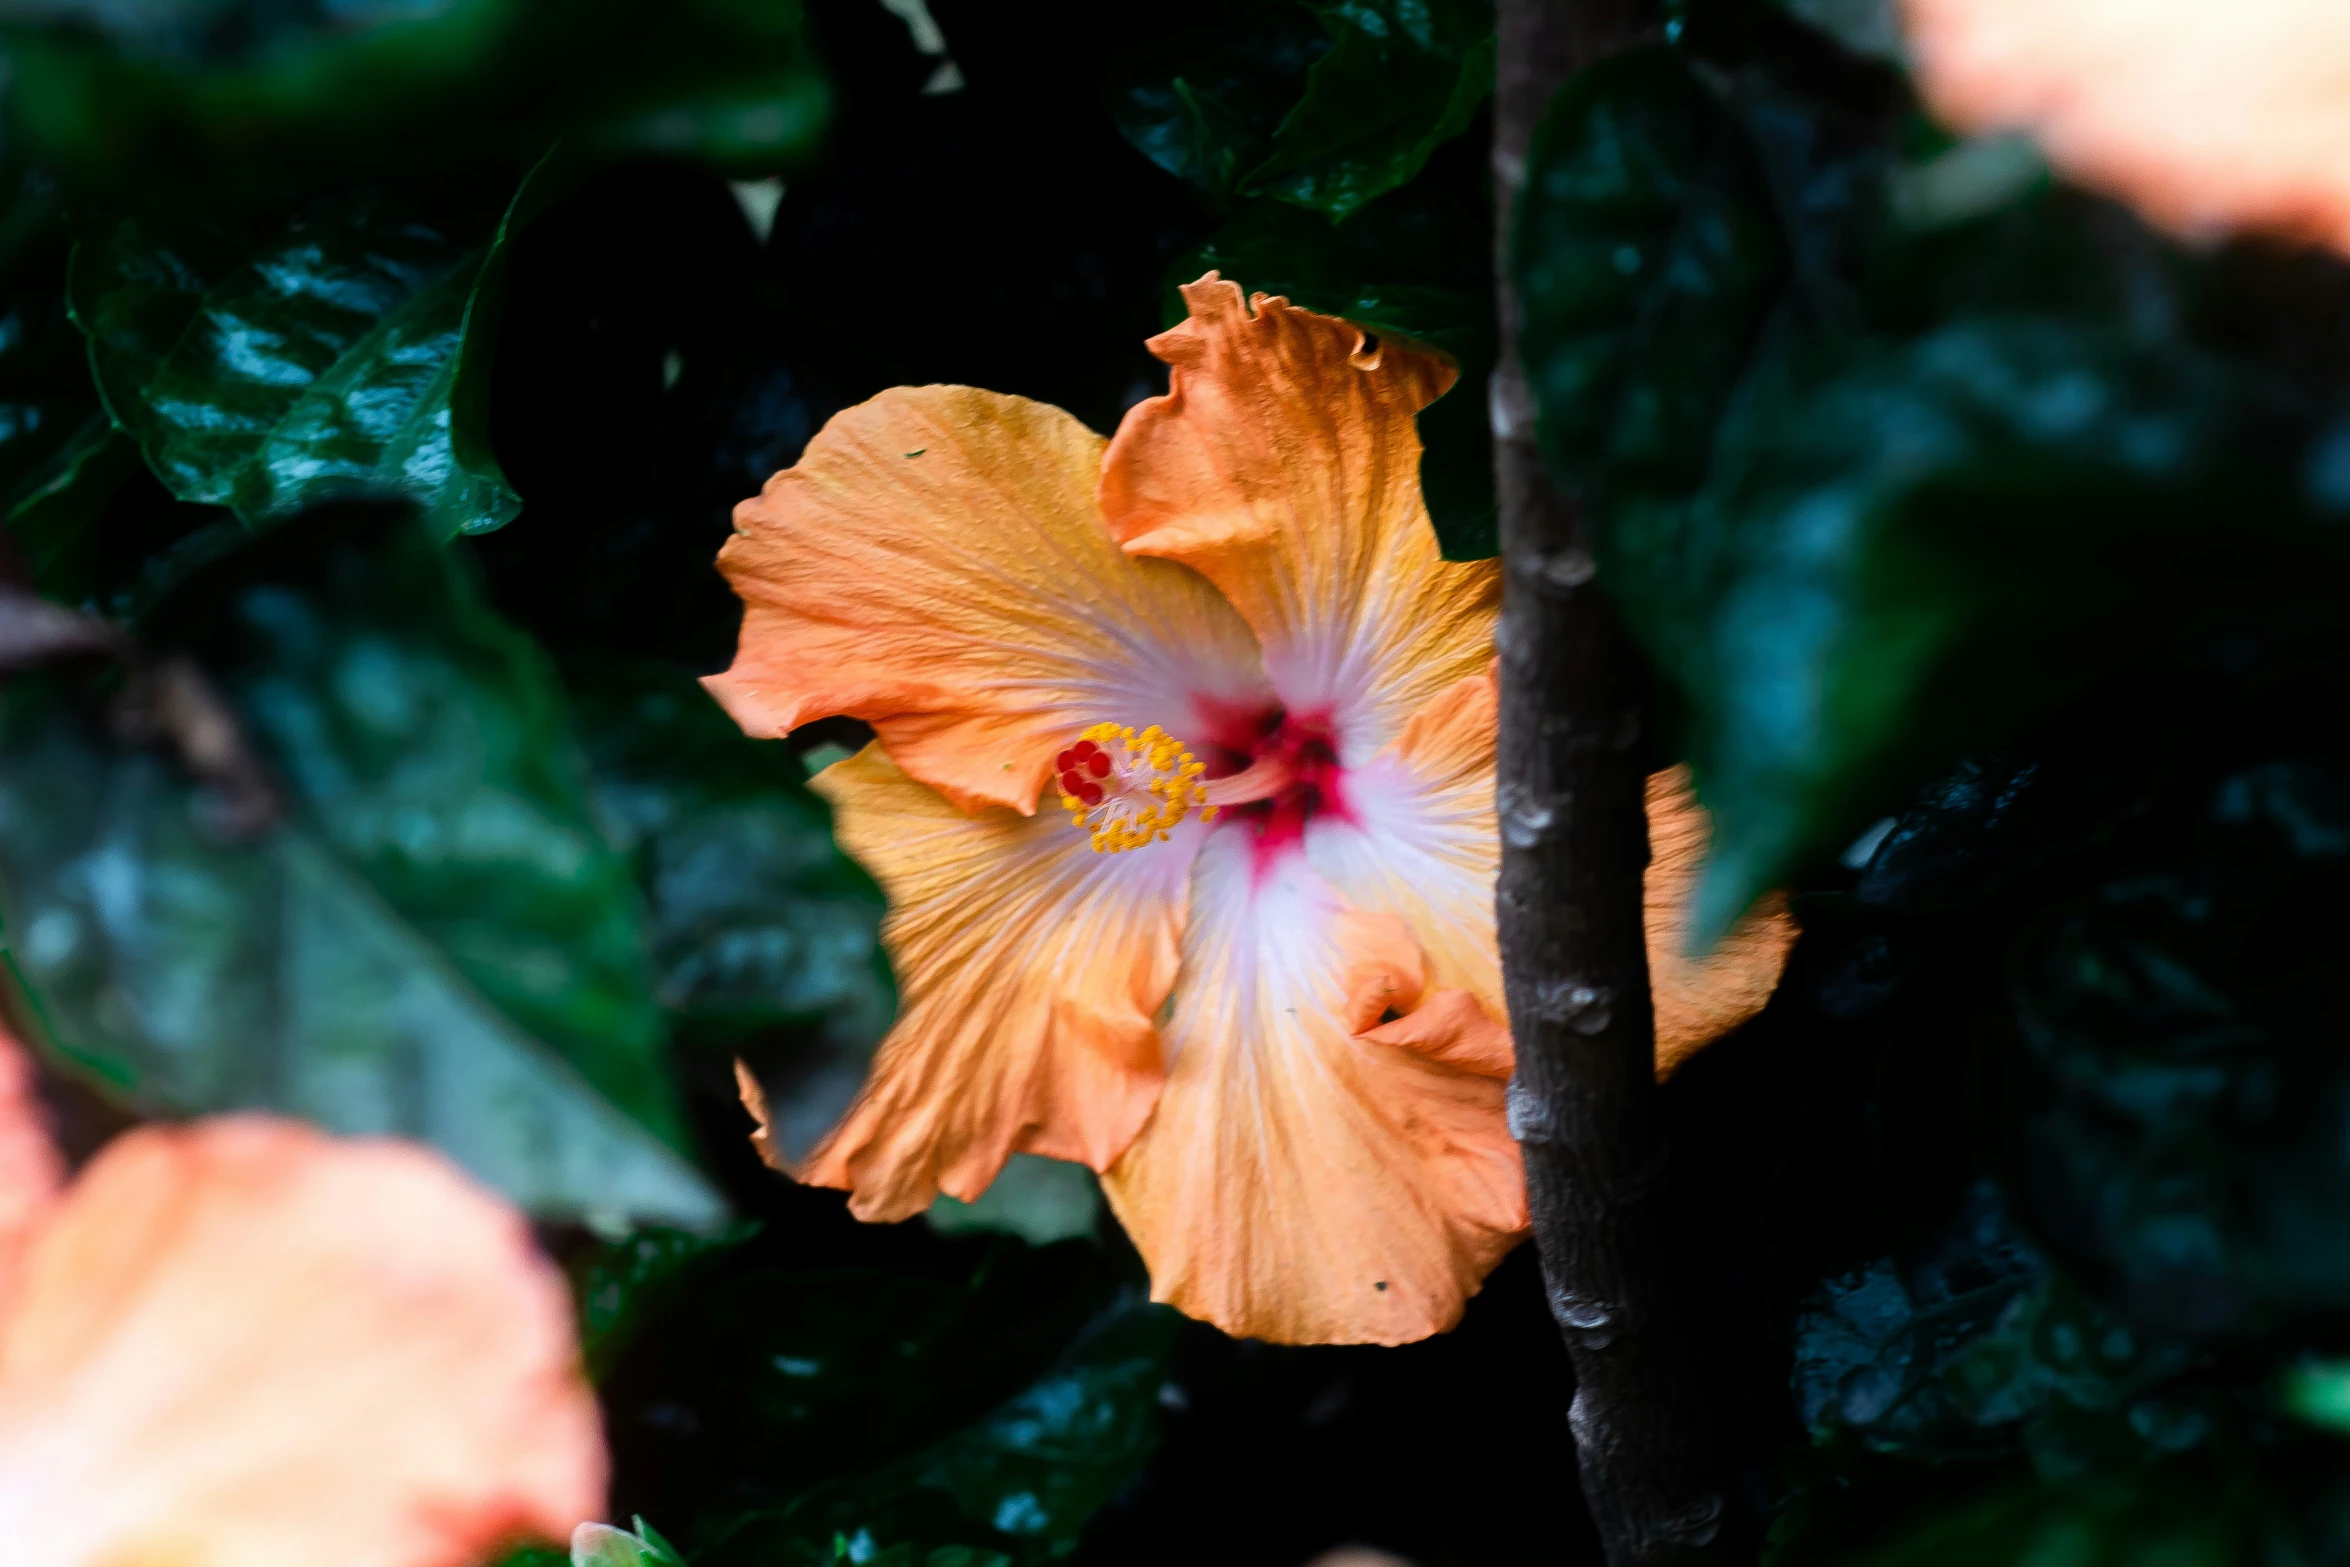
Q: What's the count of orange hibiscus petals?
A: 5